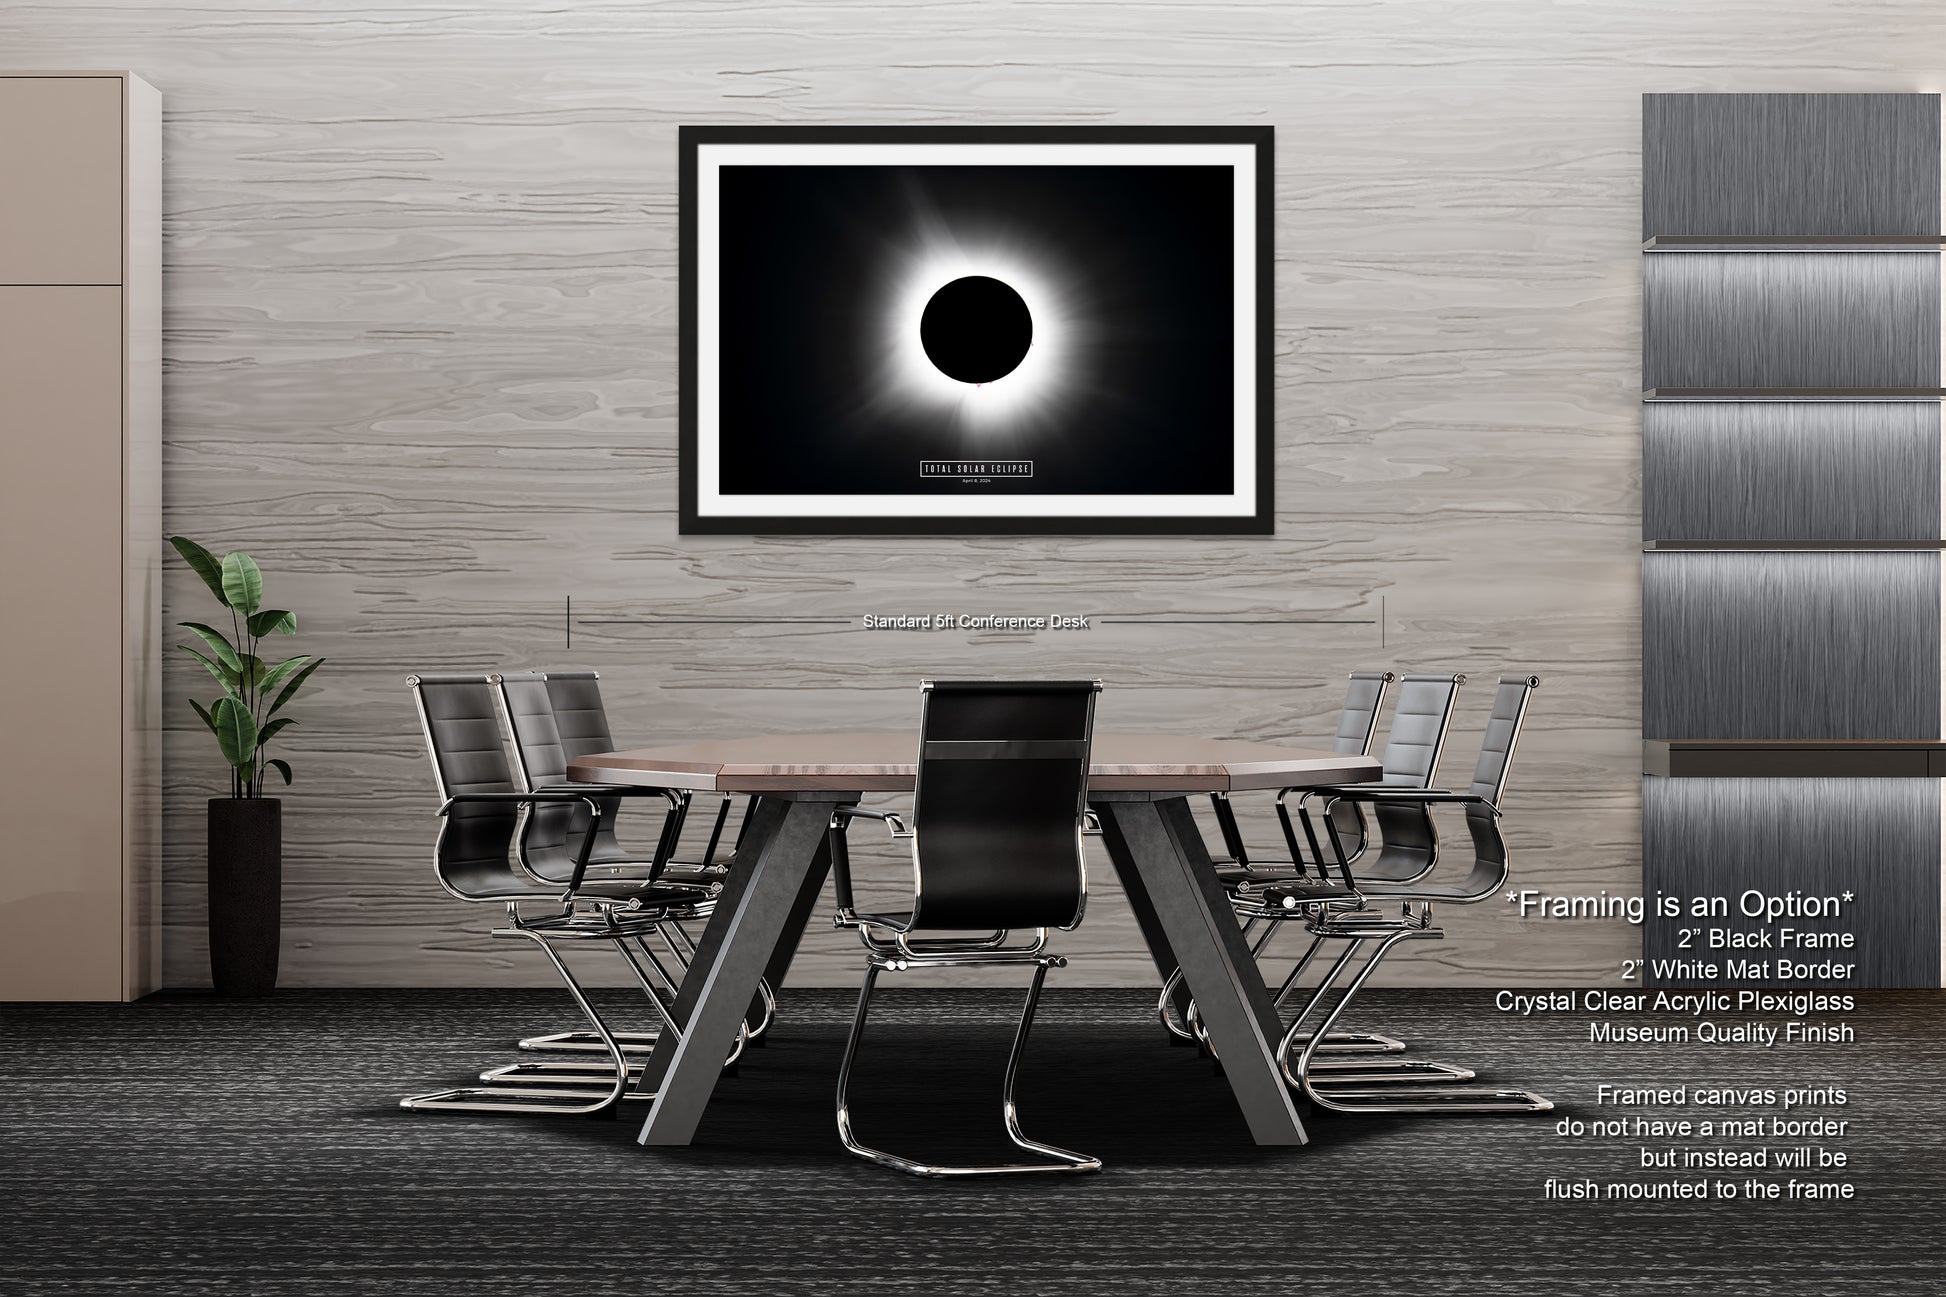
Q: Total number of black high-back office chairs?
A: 7